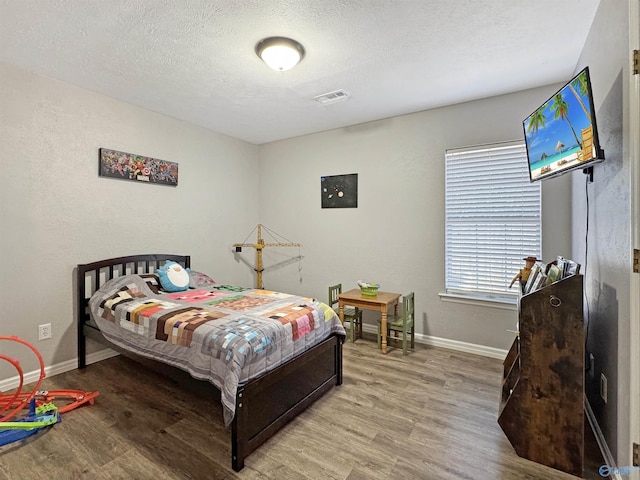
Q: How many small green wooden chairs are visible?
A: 2